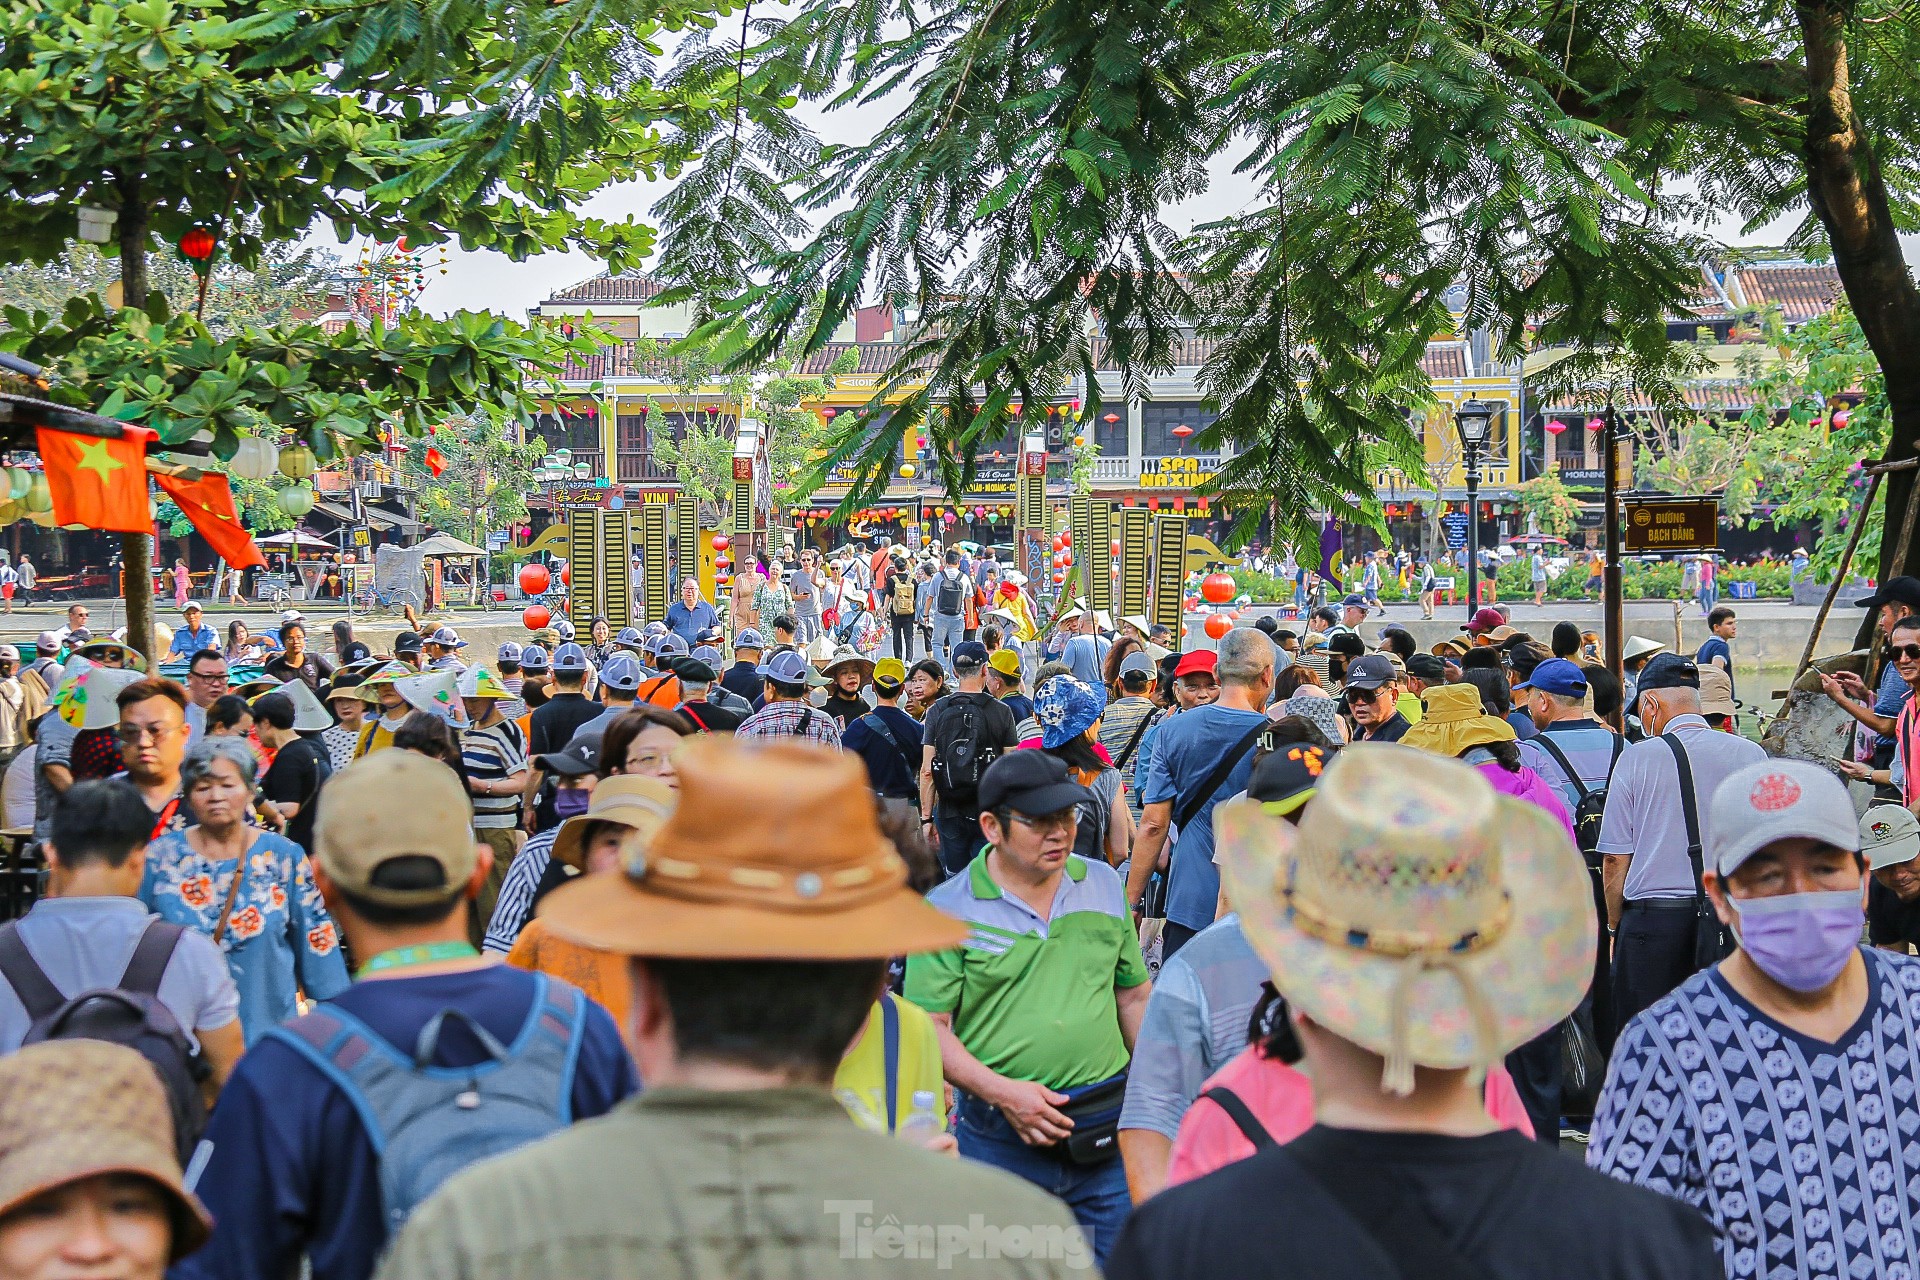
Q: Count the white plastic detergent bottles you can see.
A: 0